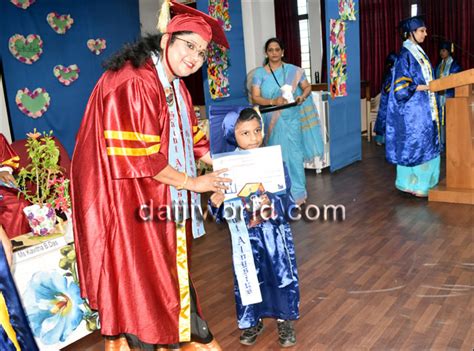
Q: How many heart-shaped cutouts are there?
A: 6